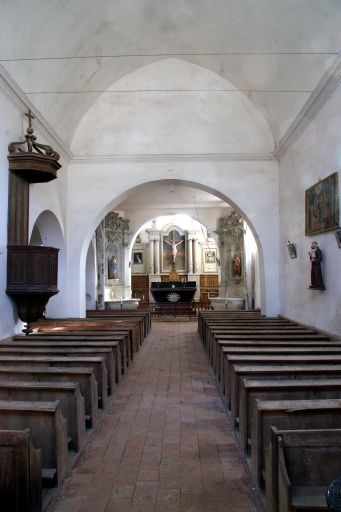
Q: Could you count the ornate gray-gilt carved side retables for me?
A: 2